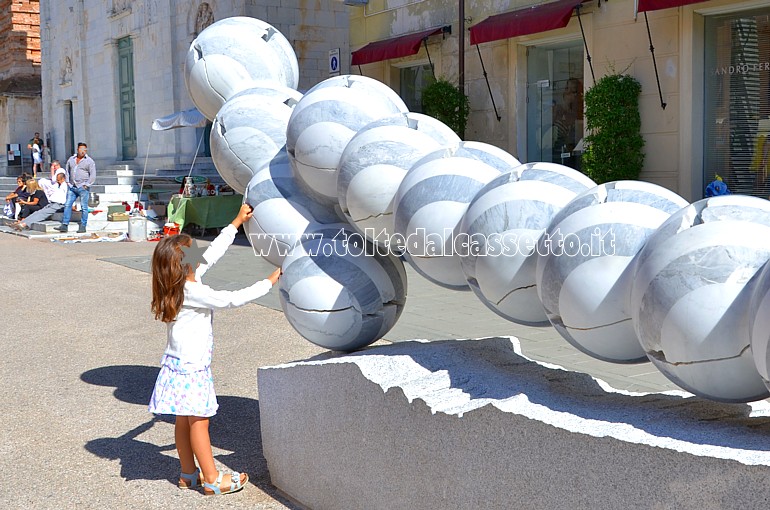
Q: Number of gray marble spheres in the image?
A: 11